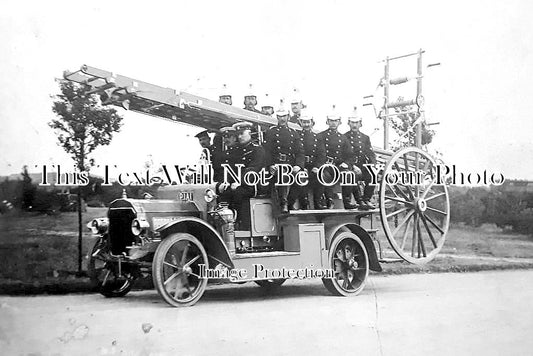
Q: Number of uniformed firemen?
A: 11